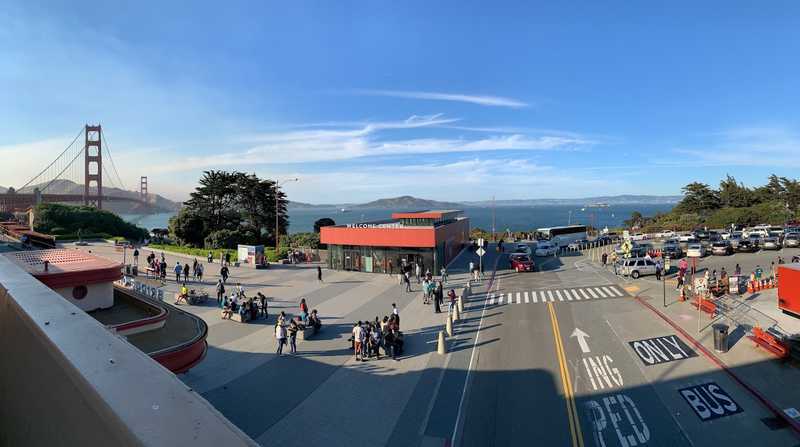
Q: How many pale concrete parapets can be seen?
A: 1